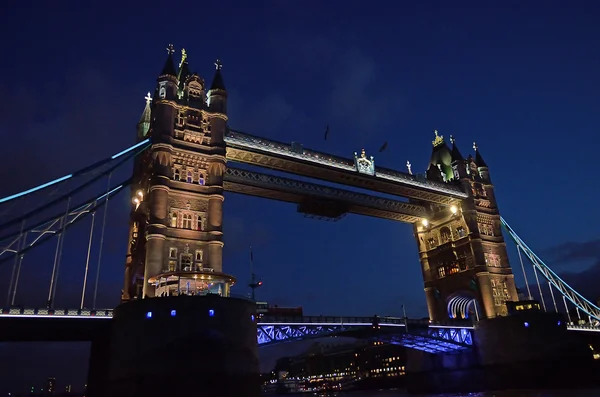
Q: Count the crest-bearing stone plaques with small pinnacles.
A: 1